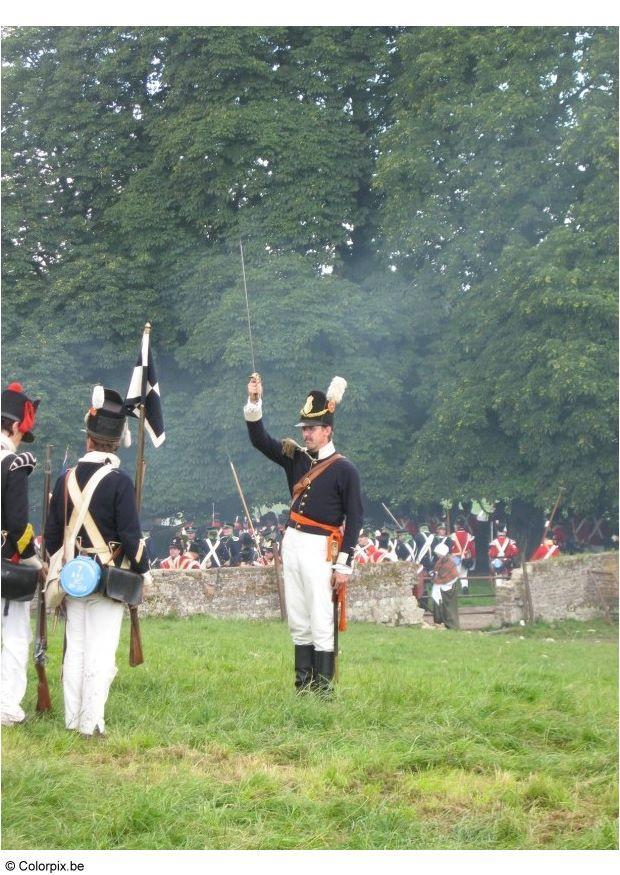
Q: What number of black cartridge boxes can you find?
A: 2